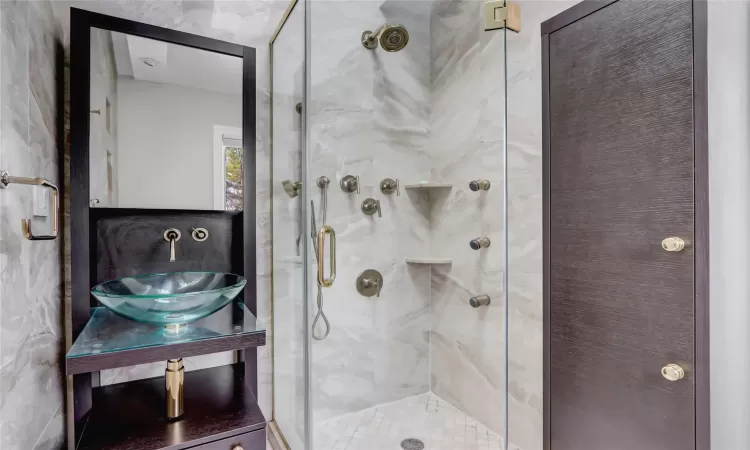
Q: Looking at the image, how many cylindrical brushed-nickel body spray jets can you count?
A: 3